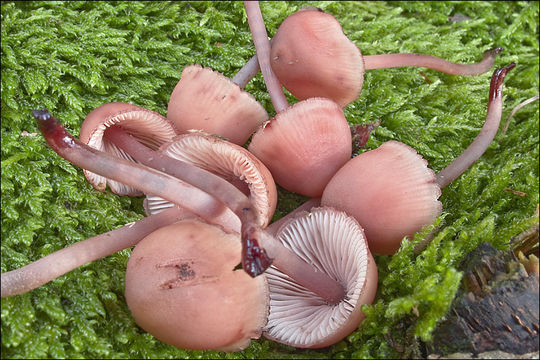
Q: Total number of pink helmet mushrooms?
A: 8